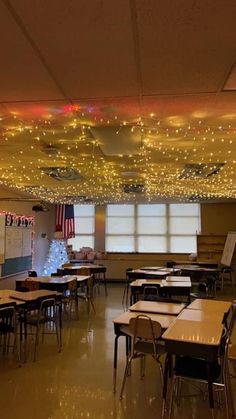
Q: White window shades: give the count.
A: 4